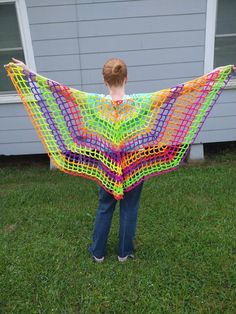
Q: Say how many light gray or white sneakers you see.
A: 2